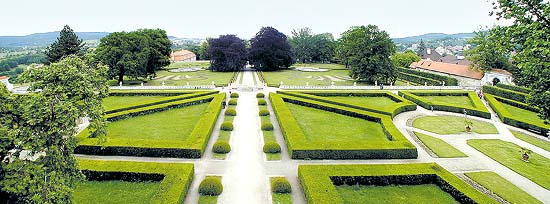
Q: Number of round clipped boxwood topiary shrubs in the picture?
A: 12